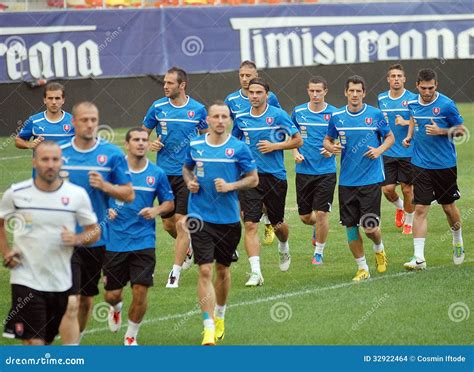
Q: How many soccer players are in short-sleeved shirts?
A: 12